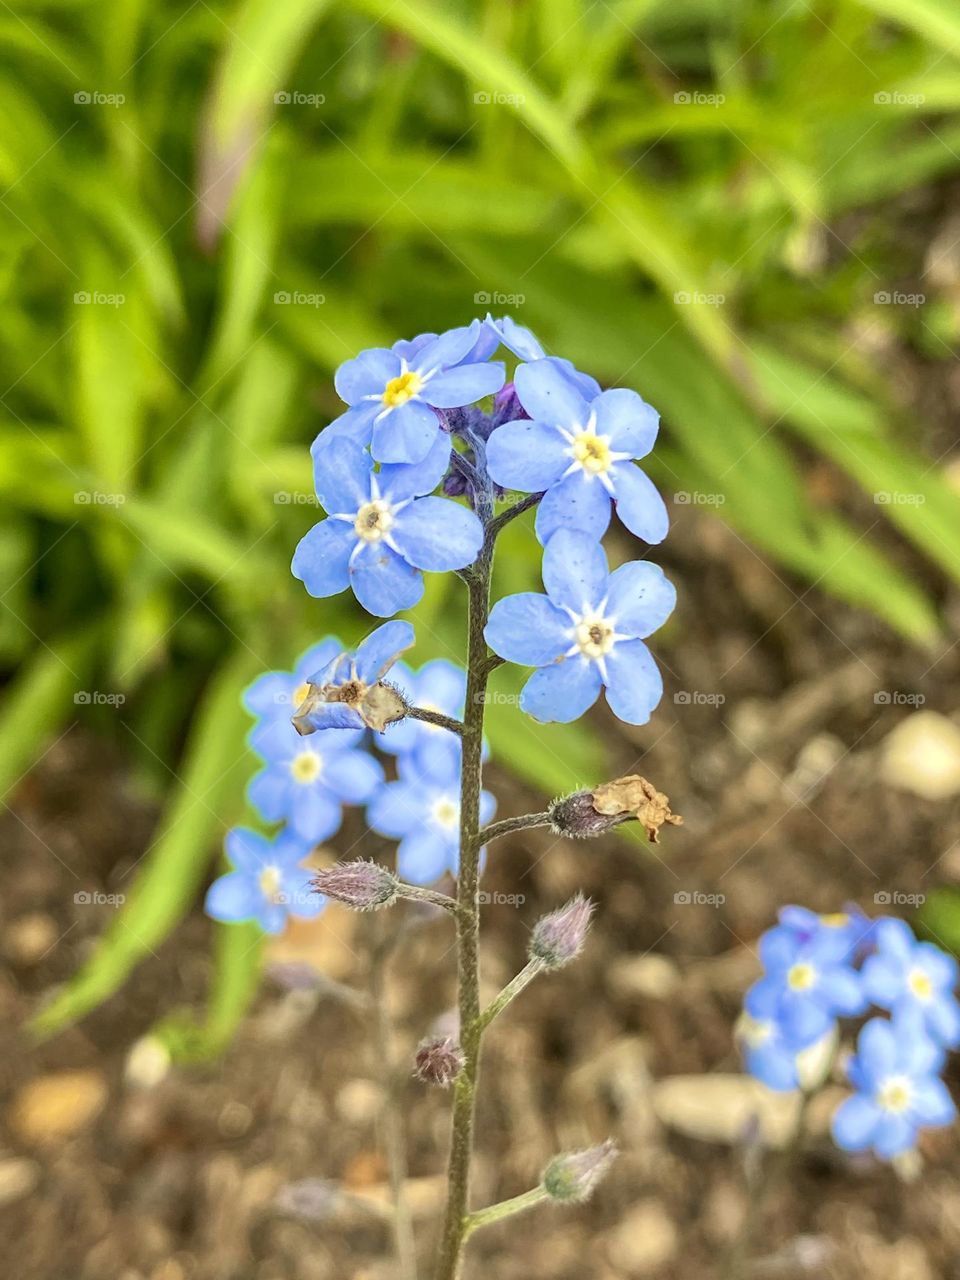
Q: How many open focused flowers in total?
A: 4